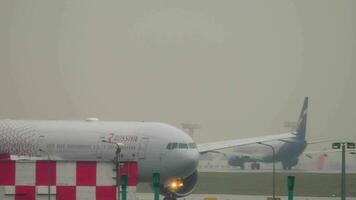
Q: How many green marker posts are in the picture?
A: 3